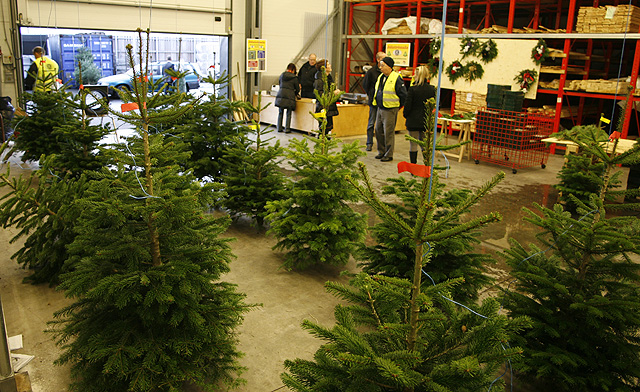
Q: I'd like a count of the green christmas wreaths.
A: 8